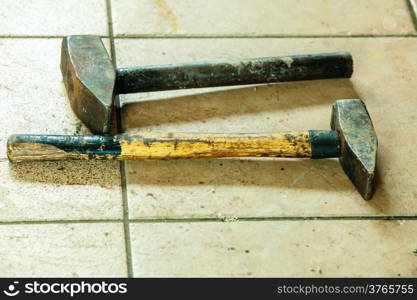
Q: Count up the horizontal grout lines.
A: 2